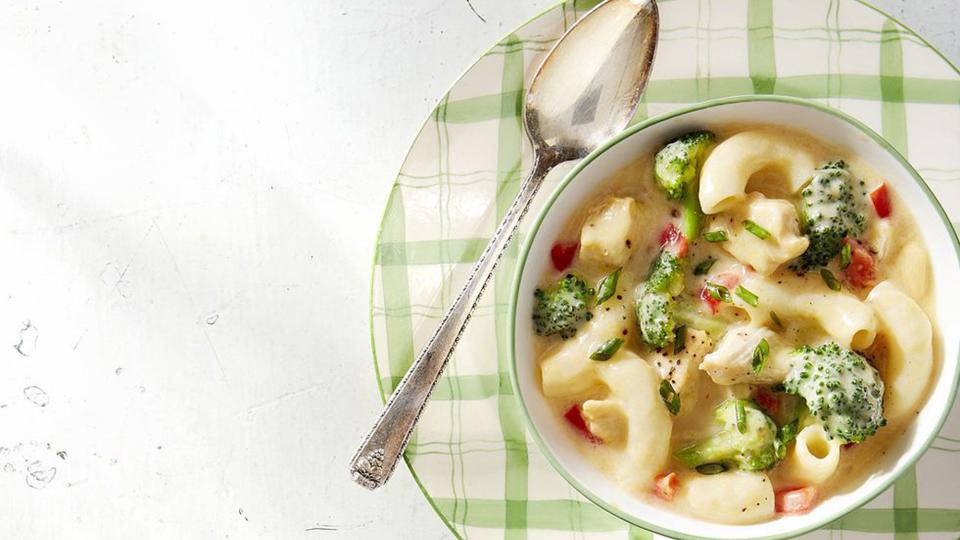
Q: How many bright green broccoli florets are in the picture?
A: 6